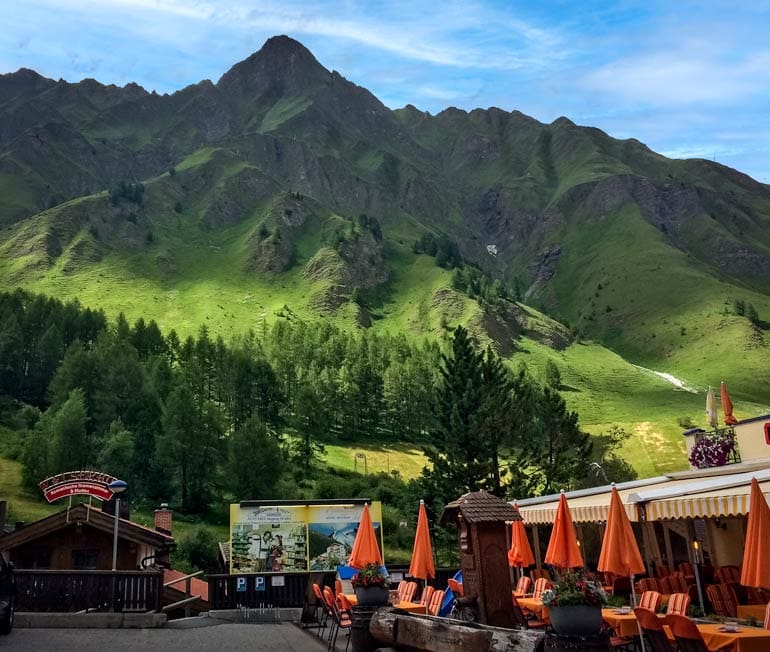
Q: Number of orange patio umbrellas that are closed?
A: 7